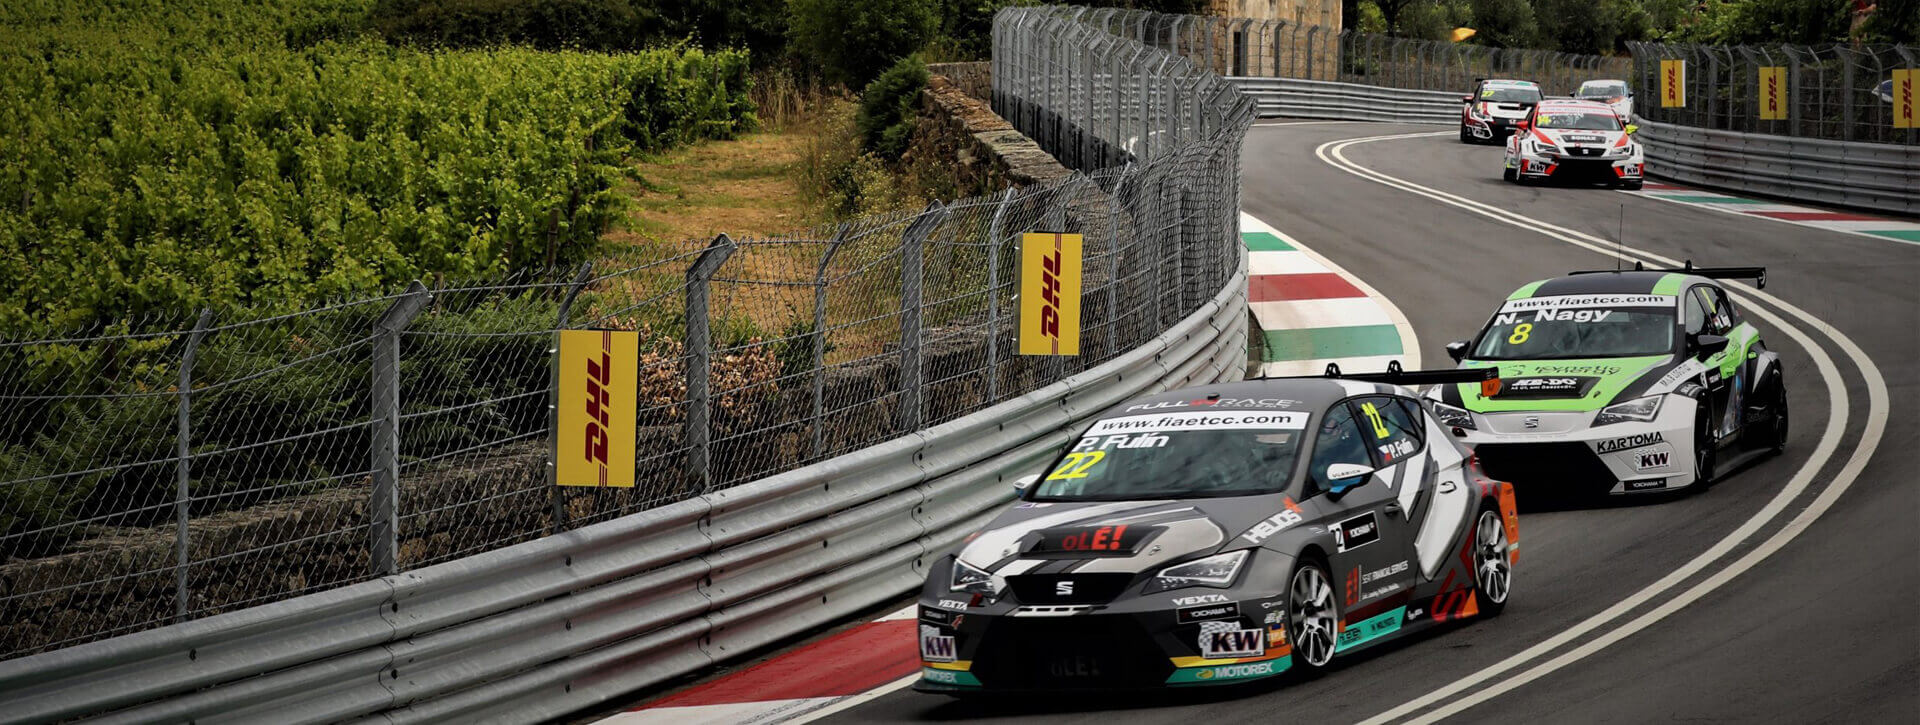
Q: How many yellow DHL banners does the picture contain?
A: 5